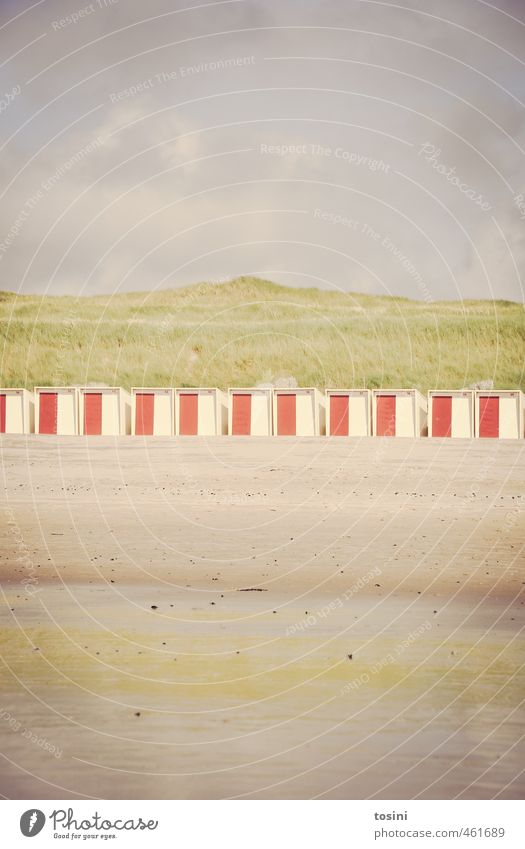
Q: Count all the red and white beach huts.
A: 11